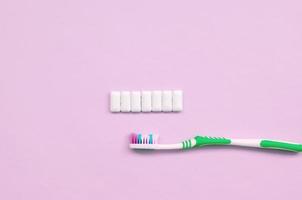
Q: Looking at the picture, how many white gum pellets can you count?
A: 7